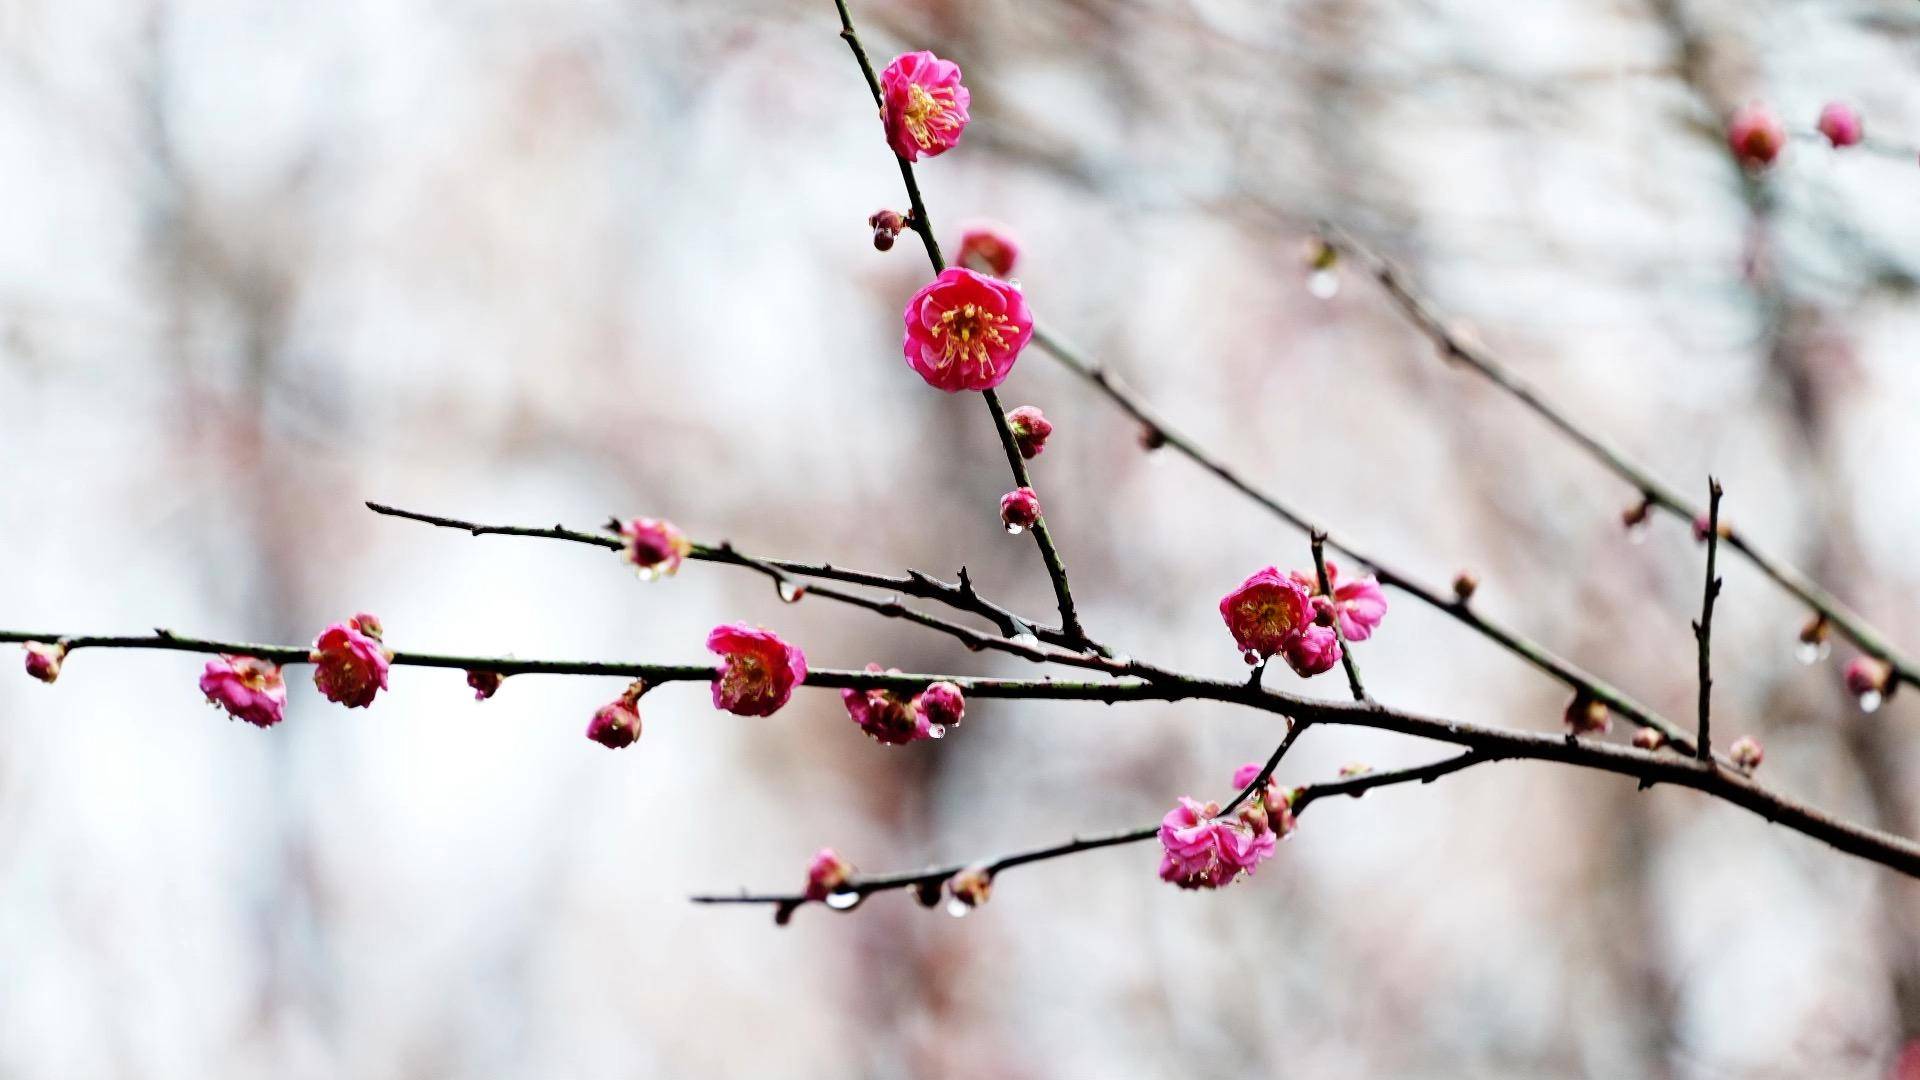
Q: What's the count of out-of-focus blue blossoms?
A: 0